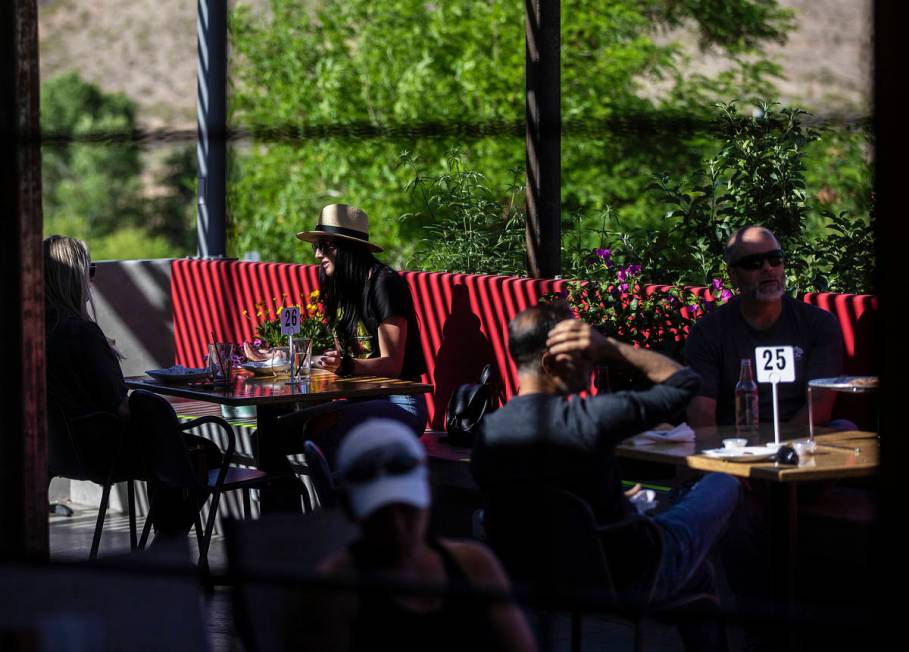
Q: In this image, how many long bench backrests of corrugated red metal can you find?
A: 1